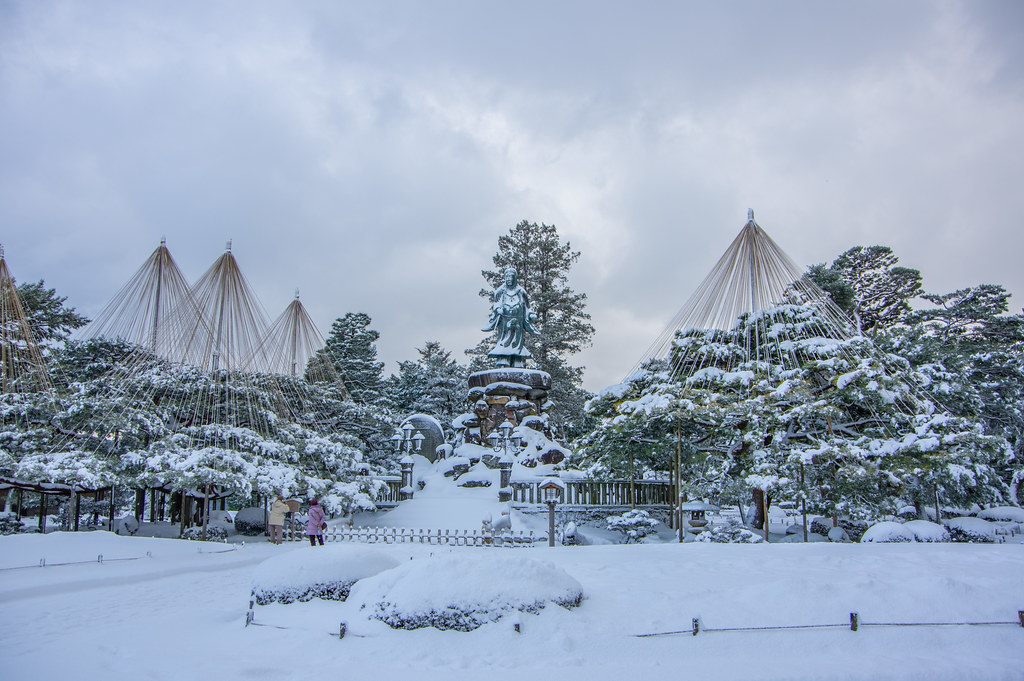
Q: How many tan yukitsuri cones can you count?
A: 5